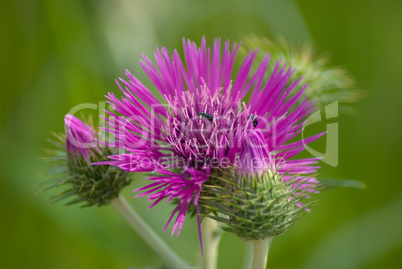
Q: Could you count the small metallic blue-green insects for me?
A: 2